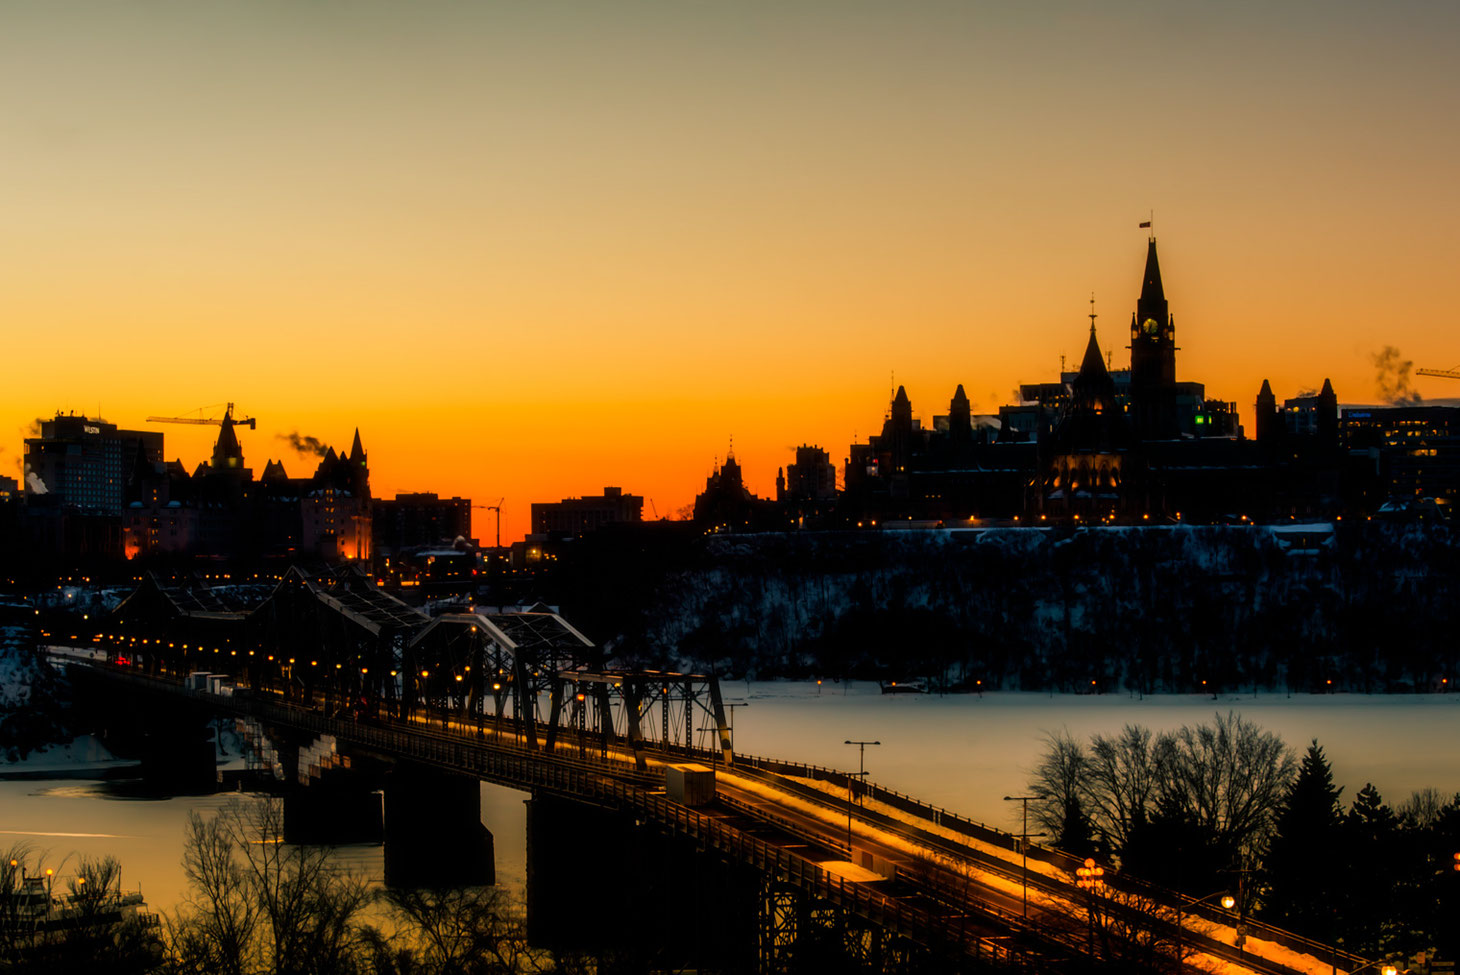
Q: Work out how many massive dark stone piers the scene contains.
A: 4